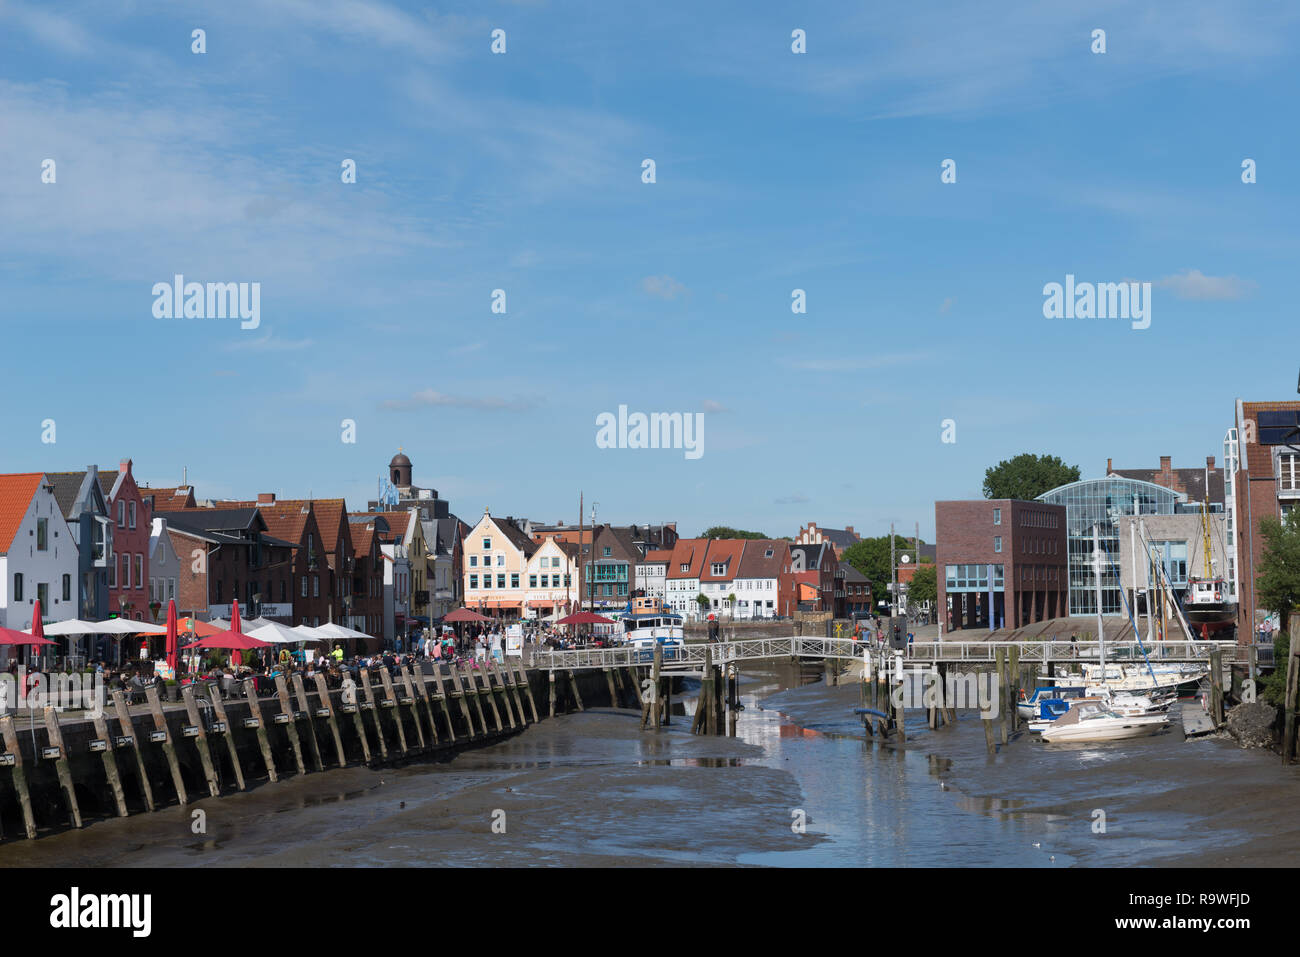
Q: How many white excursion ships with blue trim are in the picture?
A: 1